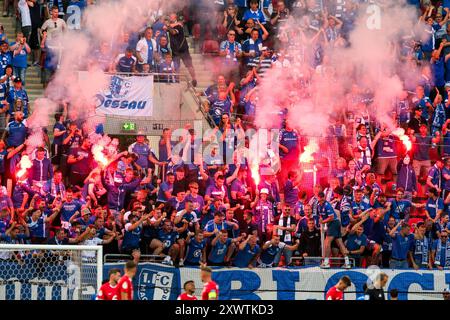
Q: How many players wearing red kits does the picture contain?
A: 5